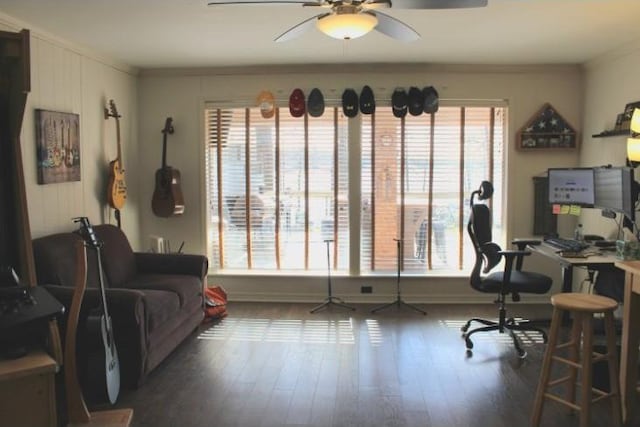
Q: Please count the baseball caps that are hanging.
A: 8